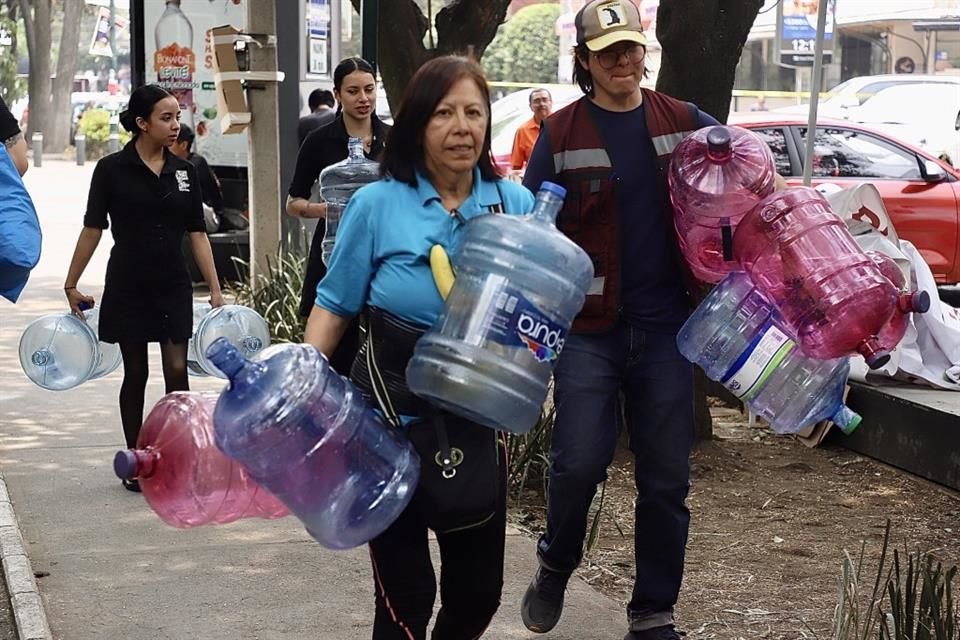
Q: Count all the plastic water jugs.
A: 10